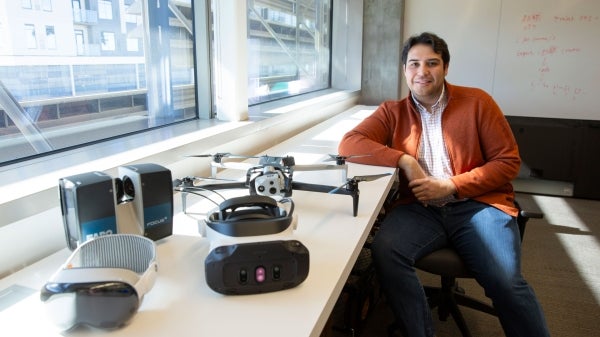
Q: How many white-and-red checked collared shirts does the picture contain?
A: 1